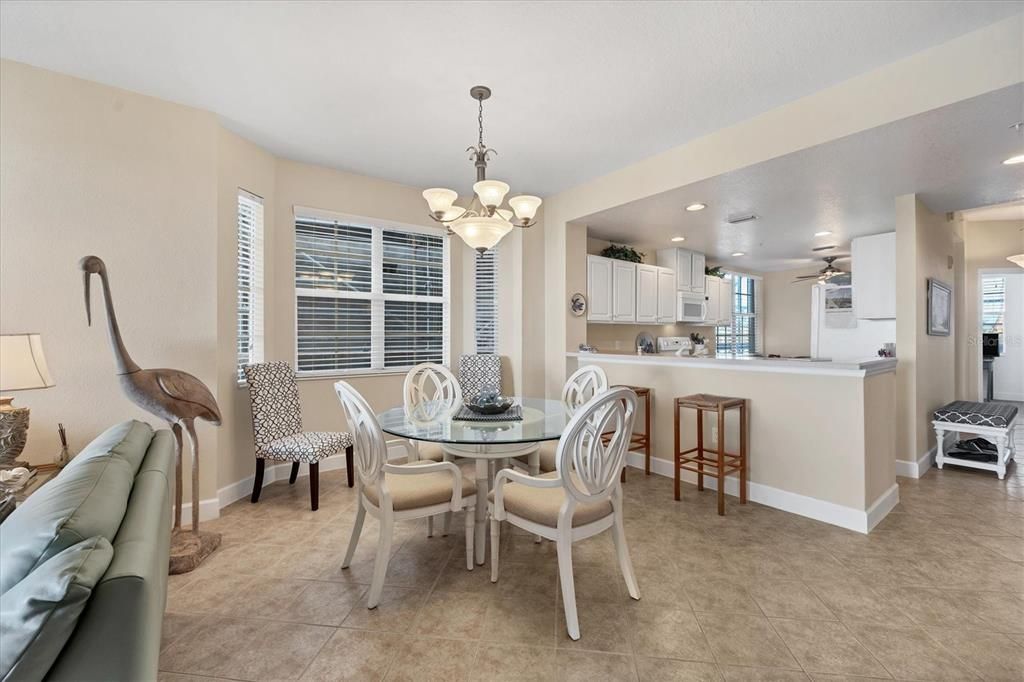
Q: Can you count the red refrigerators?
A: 0